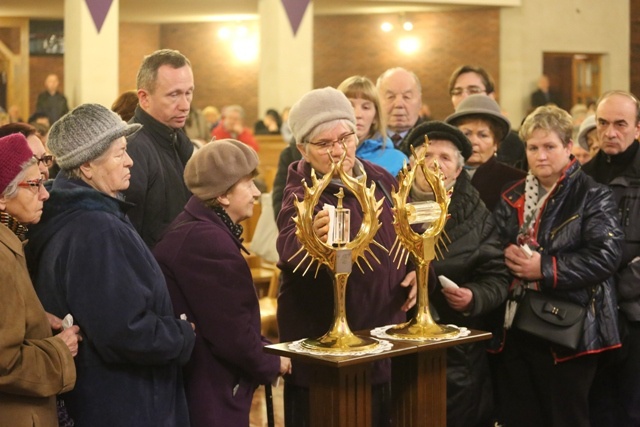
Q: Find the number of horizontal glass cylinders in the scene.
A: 1